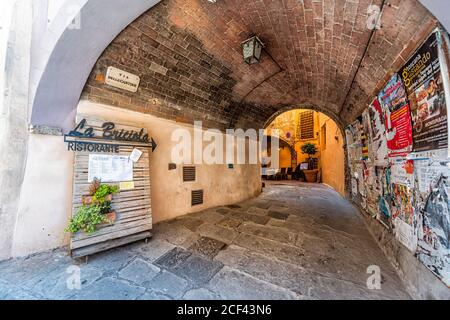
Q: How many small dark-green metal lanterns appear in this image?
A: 1